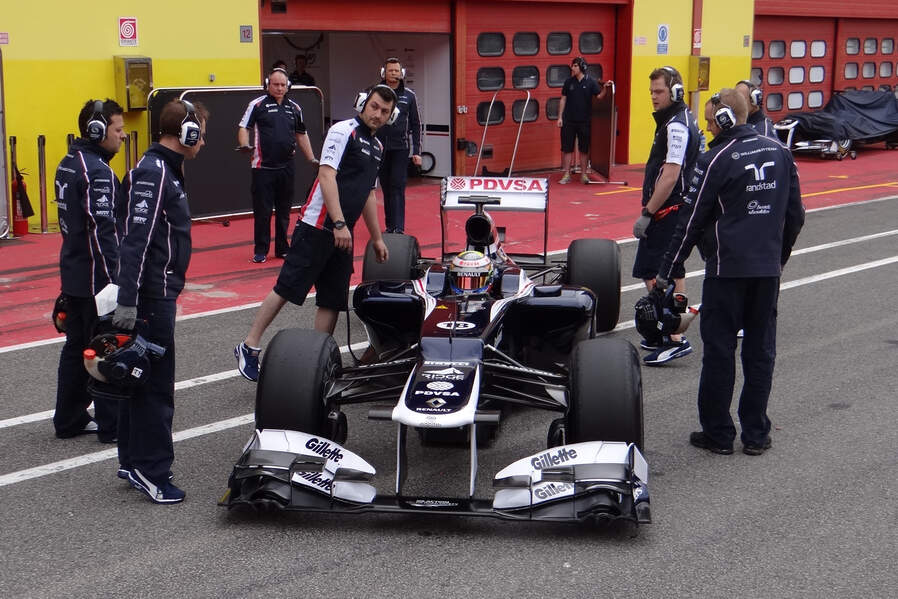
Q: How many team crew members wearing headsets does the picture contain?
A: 9